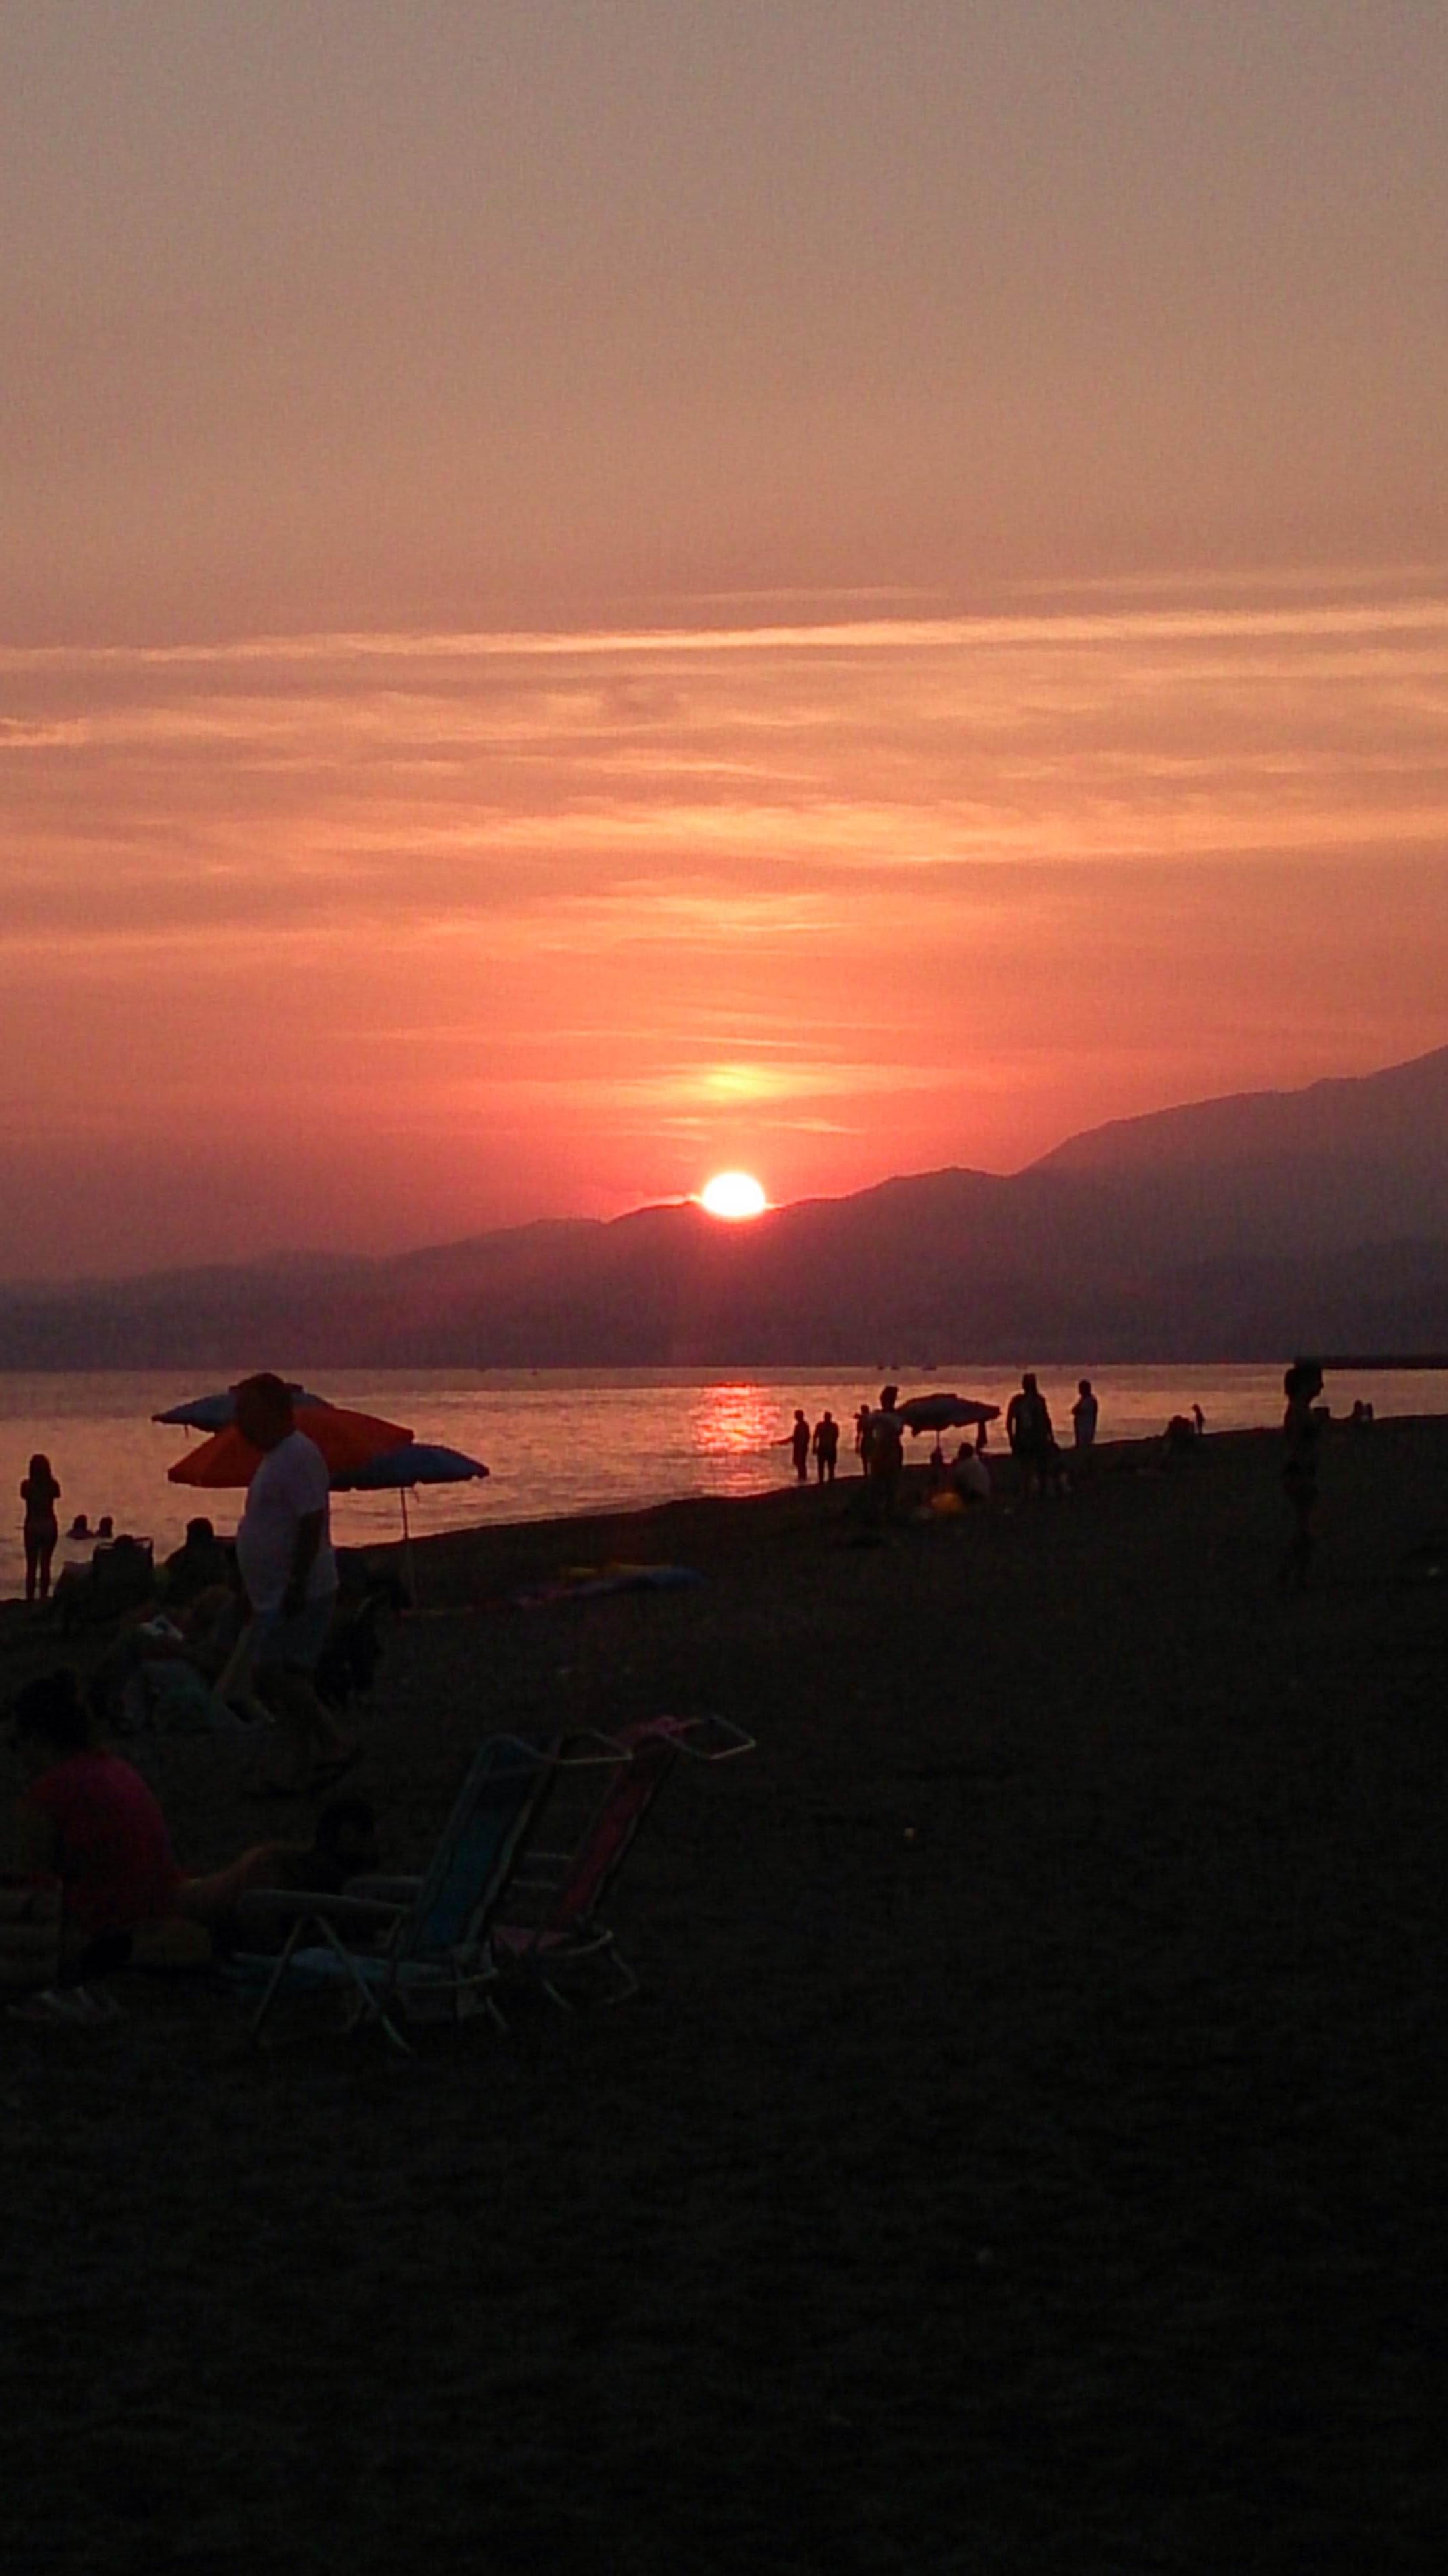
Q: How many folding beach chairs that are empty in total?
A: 2